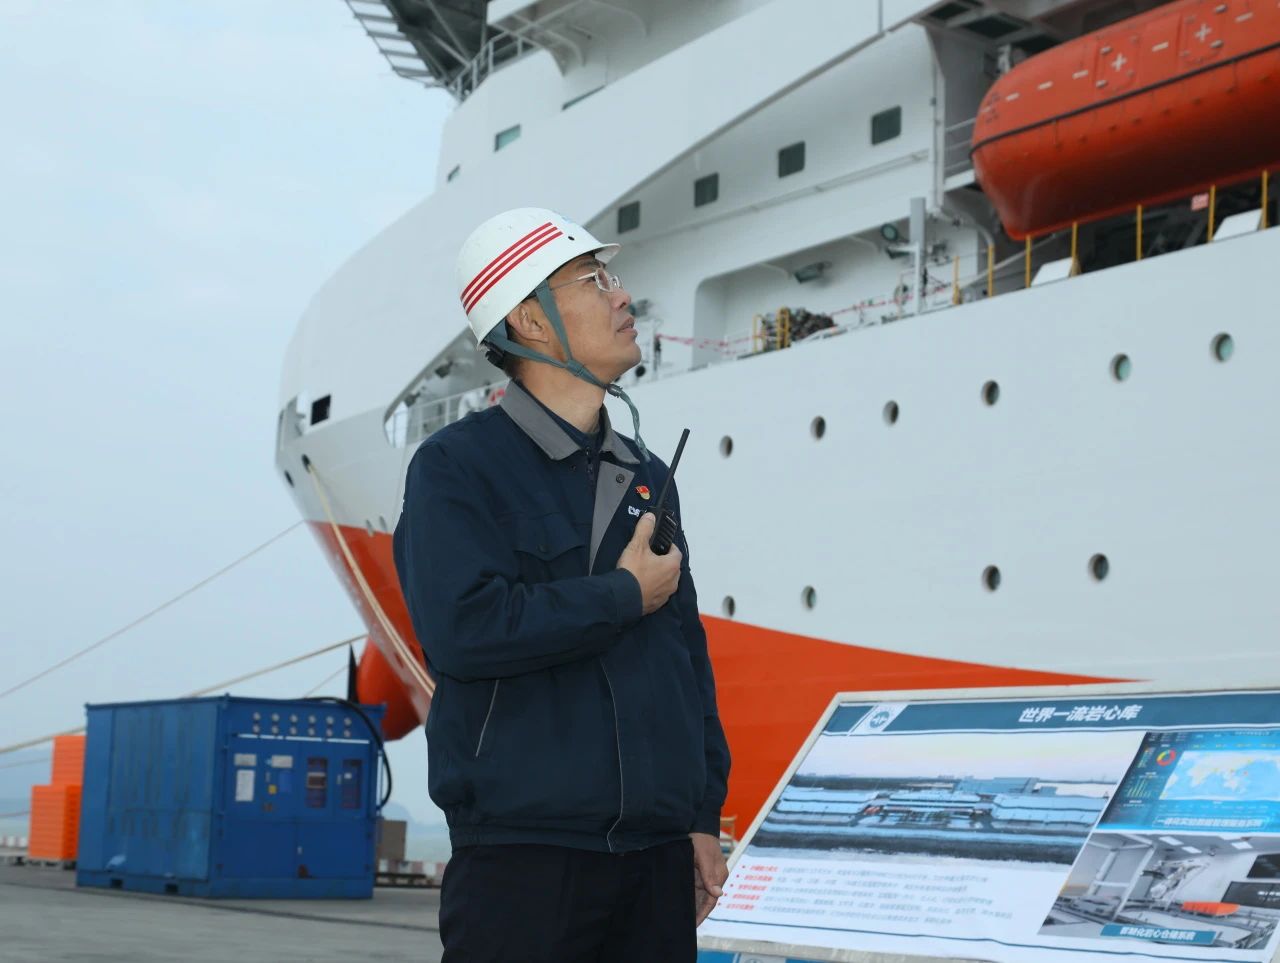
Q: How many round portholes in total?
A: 10